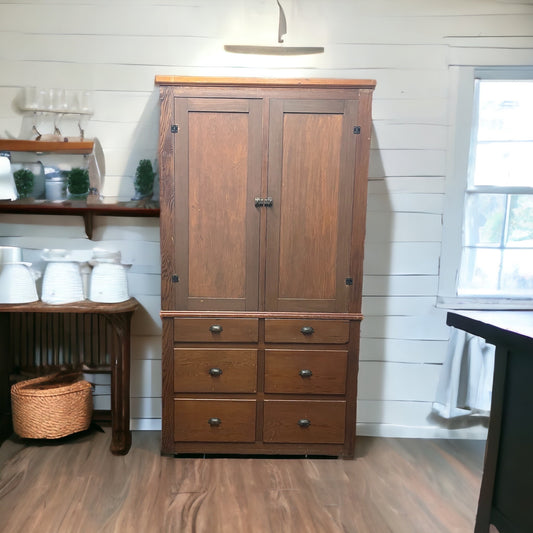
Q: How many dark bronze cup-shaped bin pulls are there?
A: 6